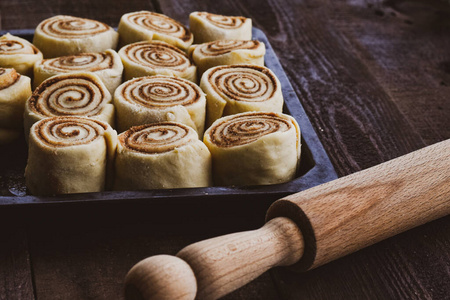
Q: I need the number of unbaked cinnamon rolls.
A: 14